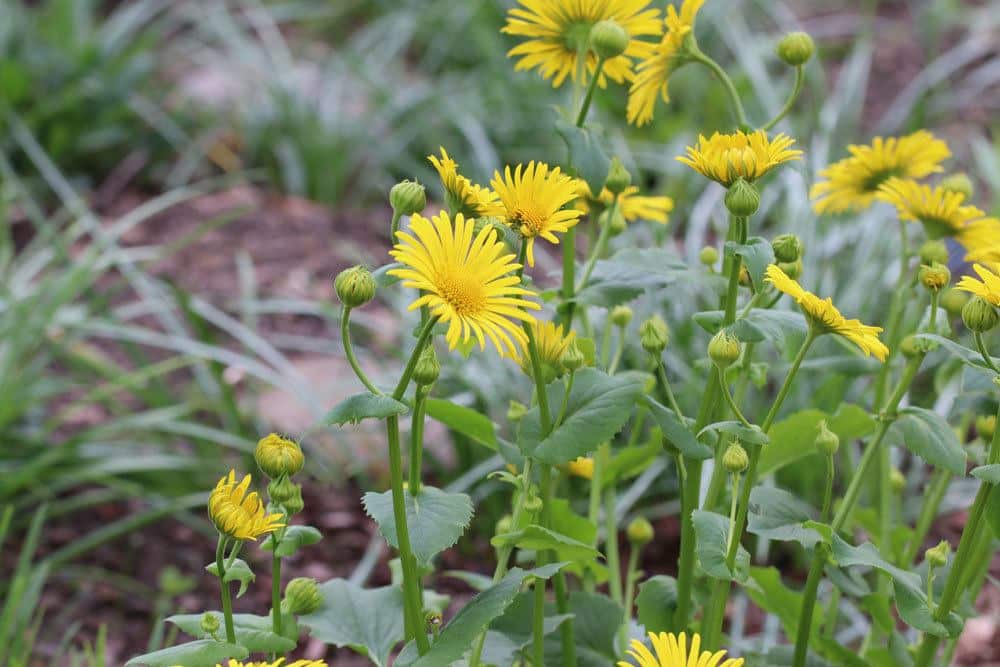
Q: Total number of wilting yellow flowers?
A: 0